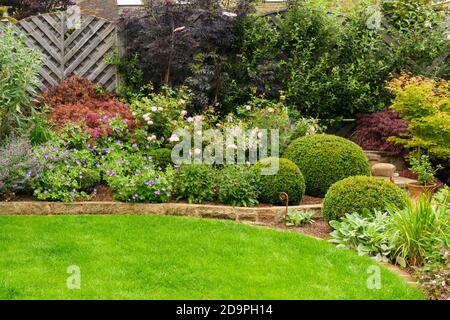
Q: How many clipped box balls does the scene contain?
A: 3